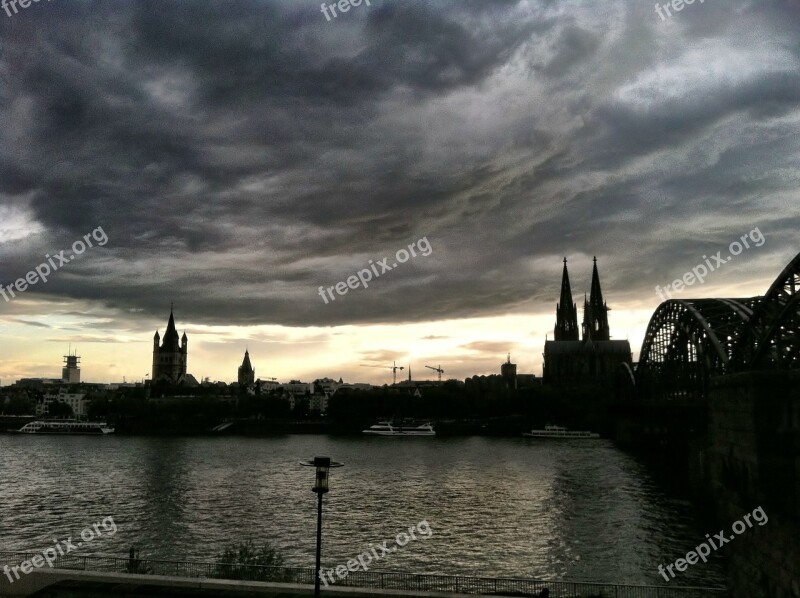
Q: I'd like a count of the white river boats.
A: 3